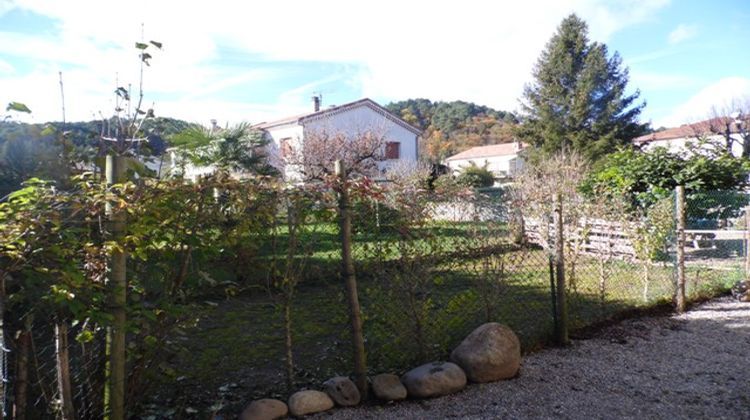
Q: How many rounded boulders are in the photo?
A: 6